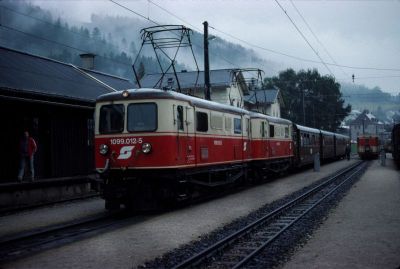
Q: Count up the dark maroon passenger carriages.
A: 3